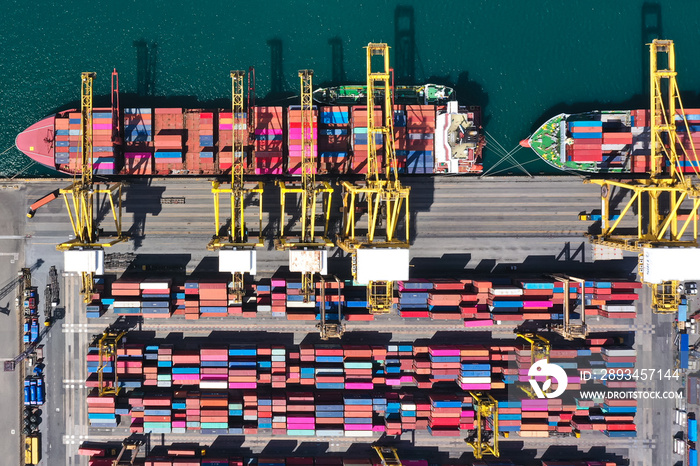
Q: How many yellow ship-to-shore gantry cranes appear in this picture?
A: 5